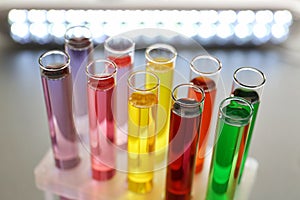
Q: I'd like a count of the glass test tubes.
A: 10